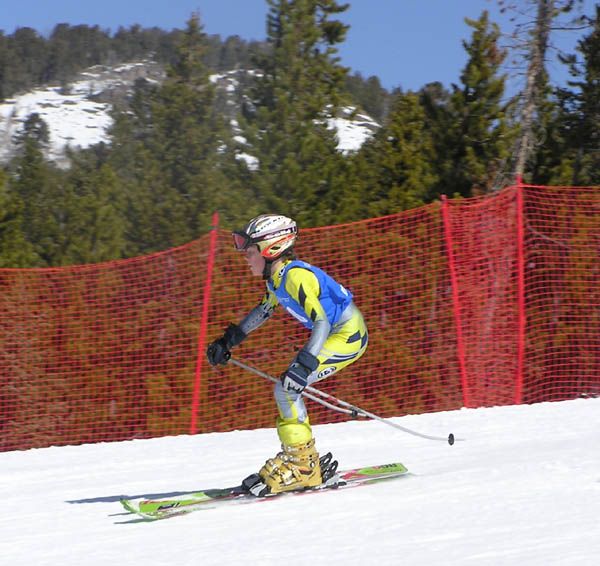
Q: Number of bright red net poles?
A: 3